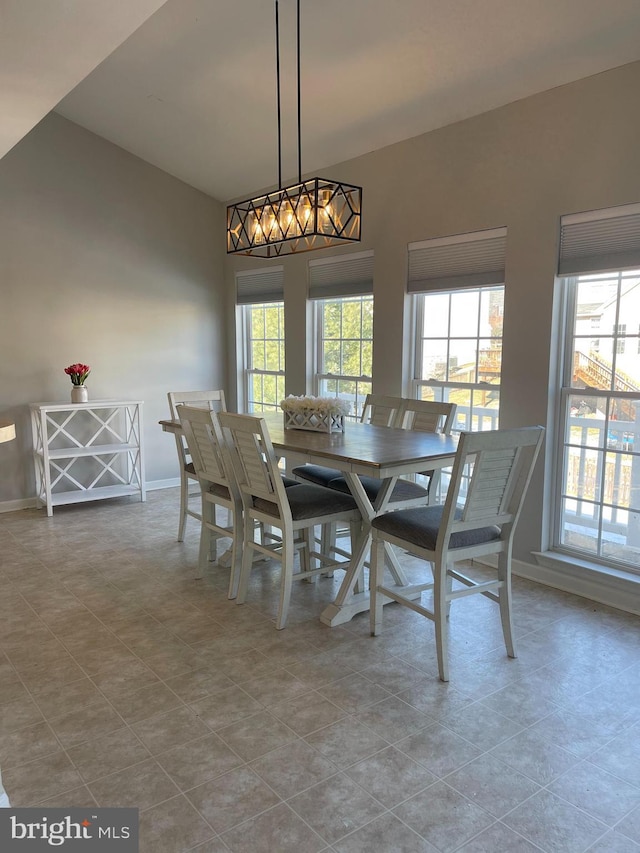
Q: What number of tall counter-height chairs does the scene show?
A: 6